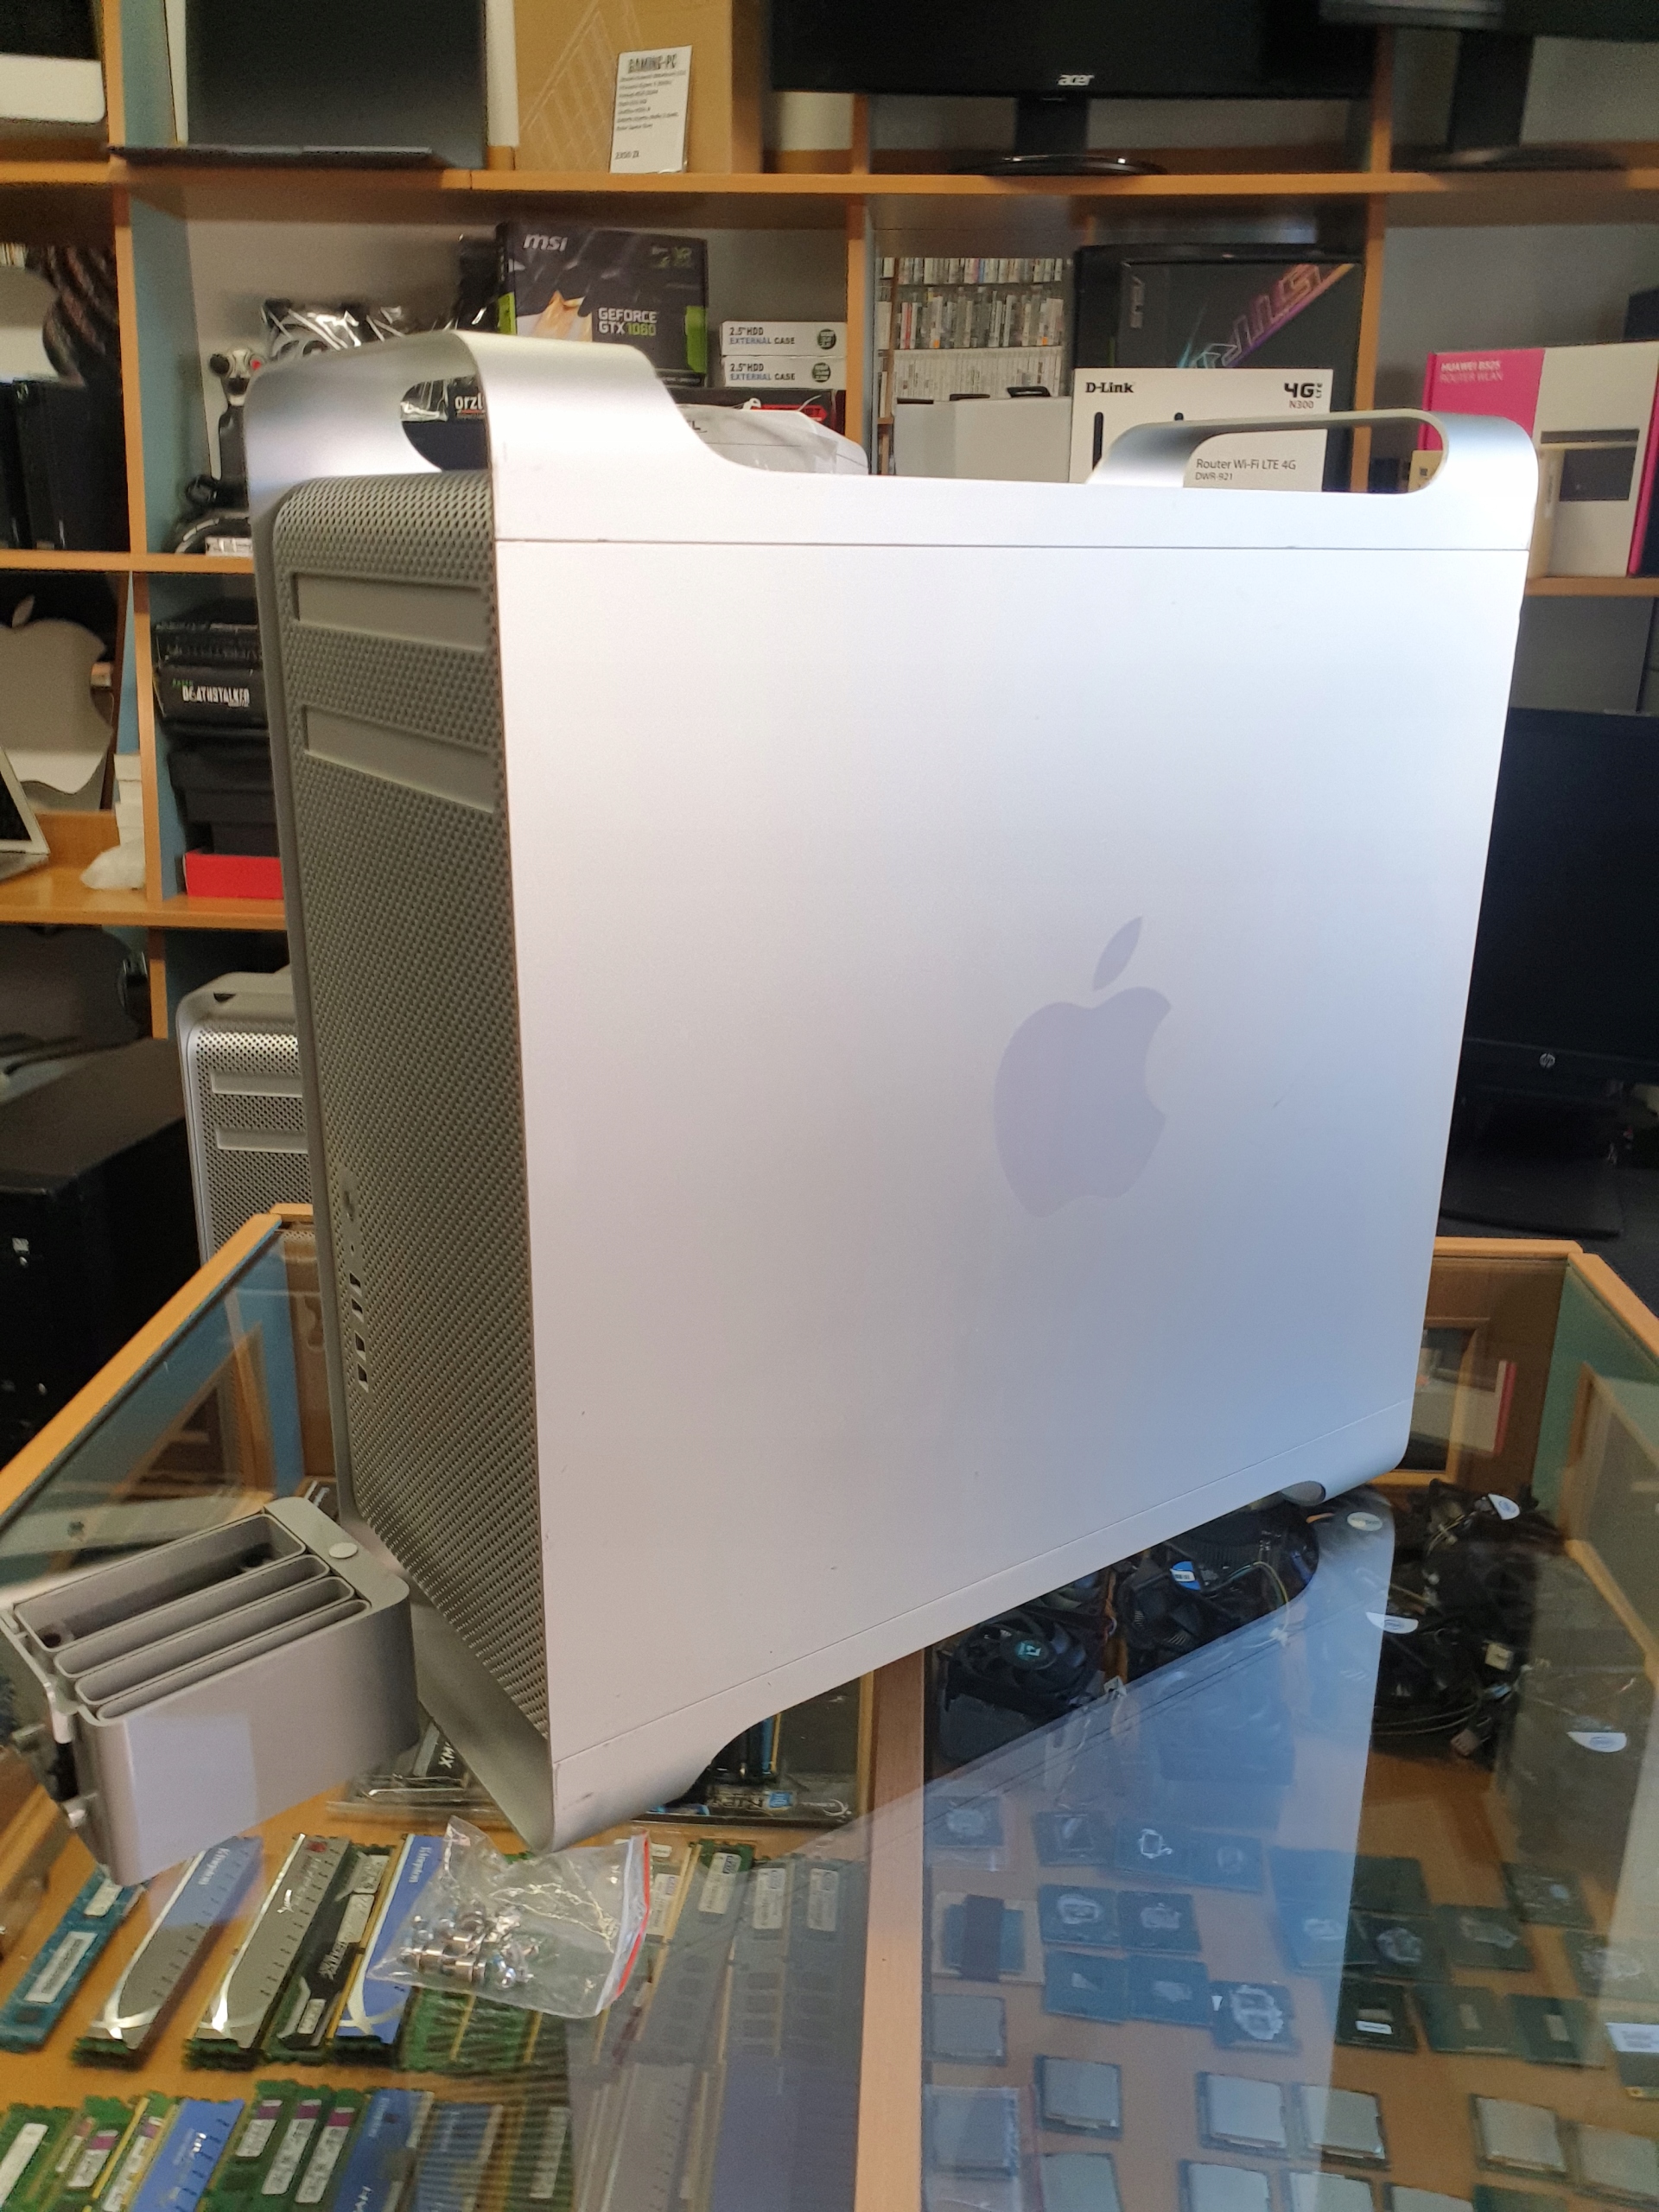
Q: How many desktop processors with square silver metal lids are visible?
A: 11